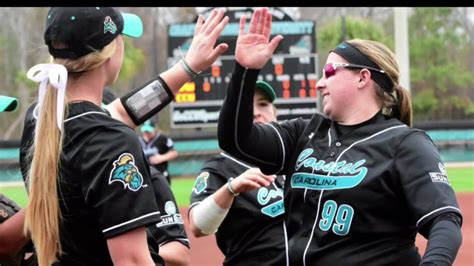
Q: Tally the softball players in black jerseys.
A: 5